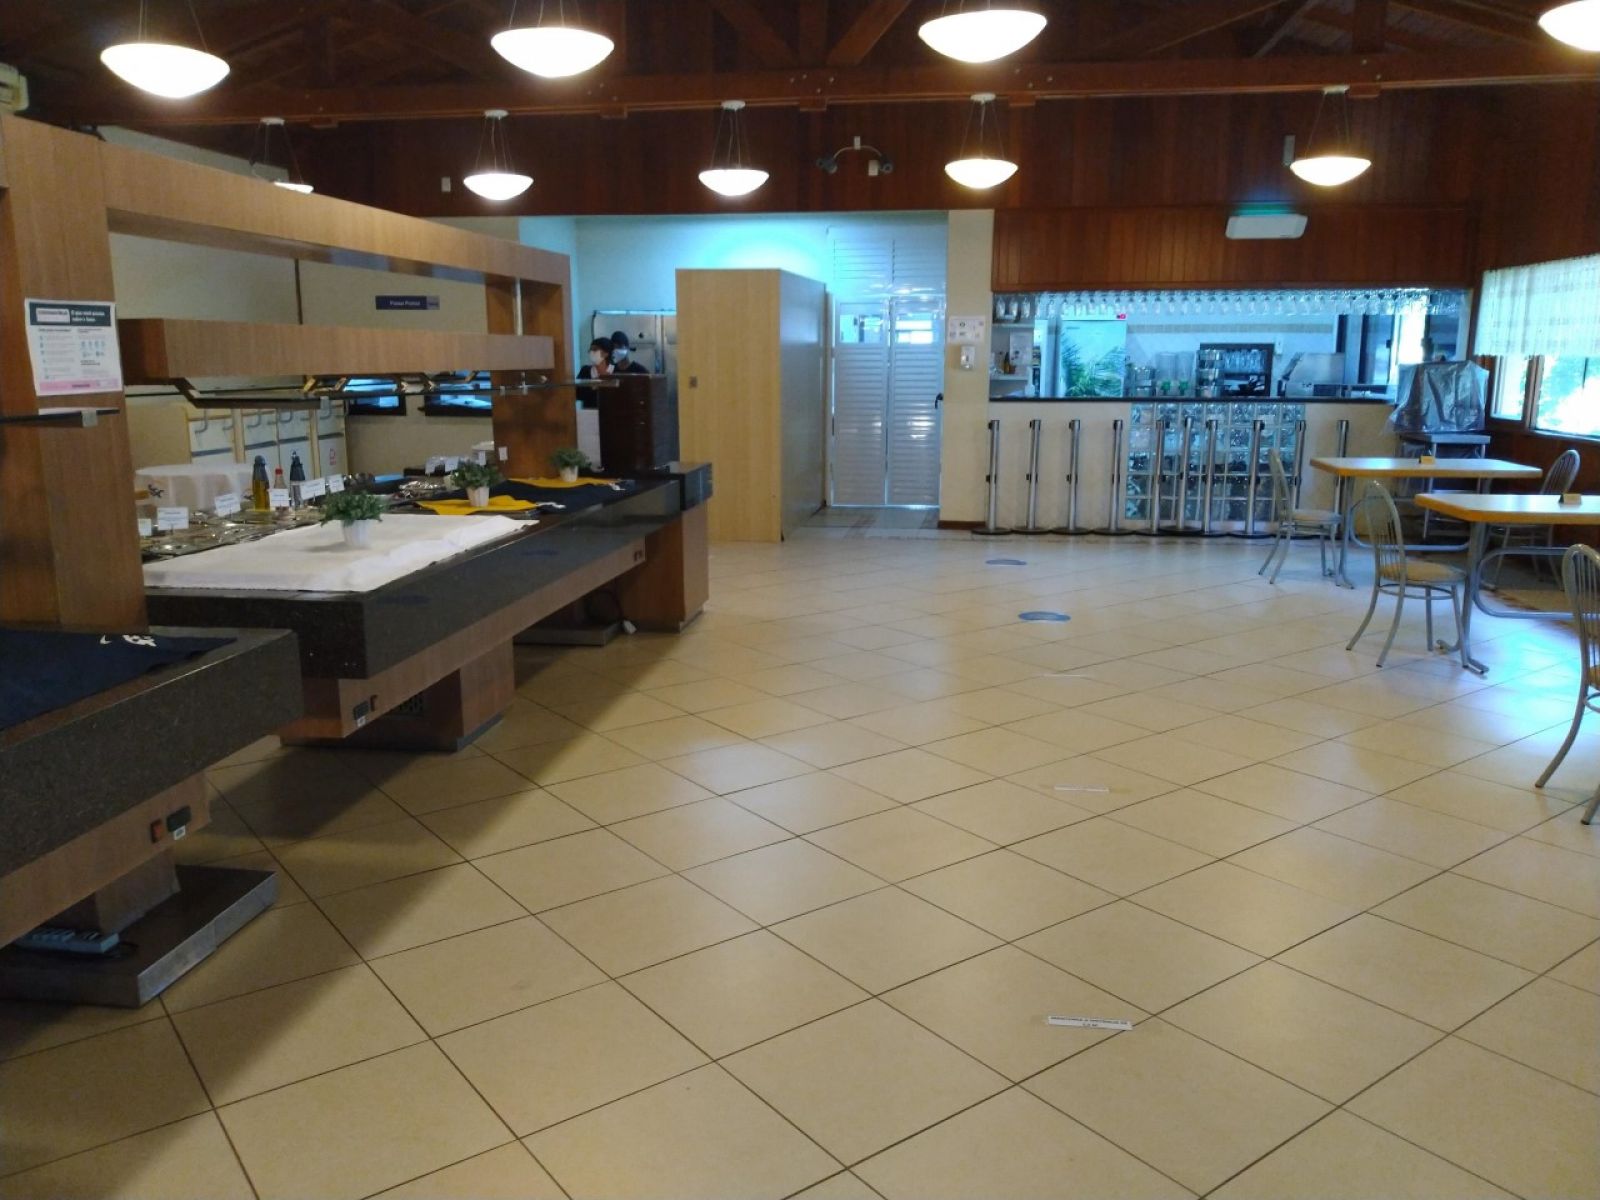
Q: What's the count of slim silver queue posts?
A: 10